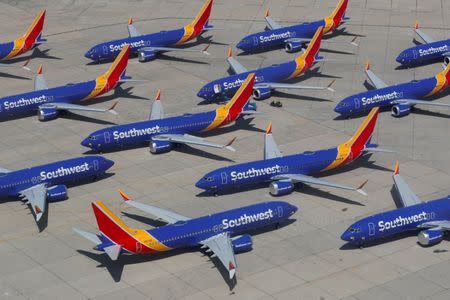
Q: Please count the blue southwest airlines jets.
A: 12